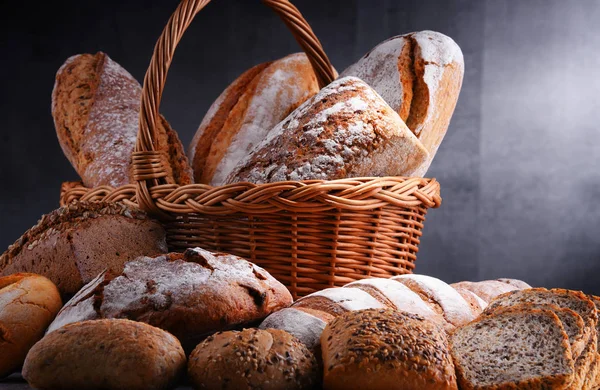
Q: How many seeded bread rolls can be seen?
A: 2